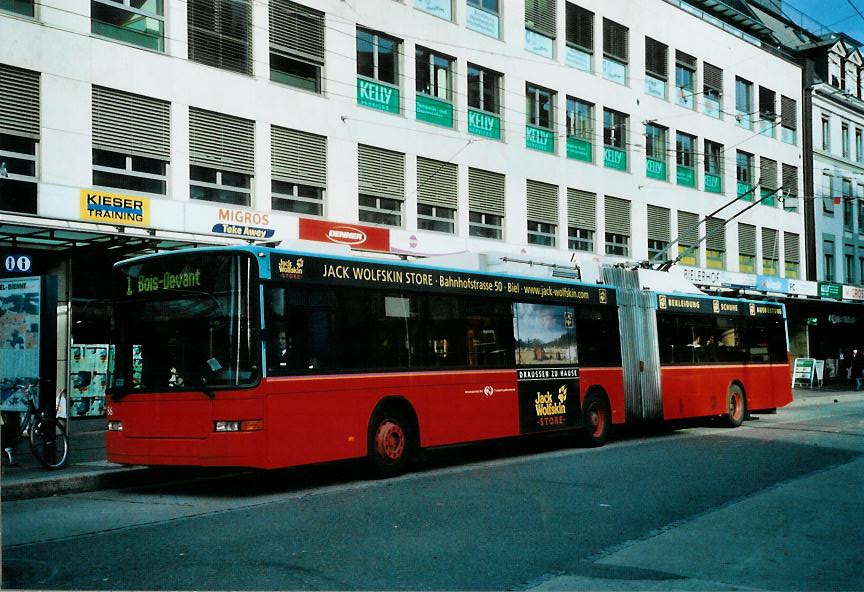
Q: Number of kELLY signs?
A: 7